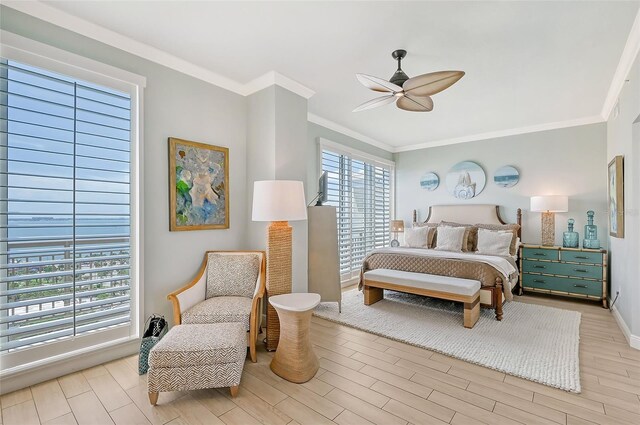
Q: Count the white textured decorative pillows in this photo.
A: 3